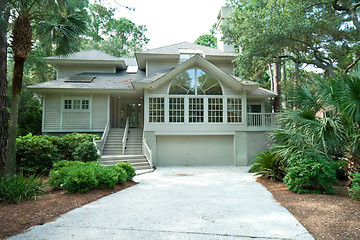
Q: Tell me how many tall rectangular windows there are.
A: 5